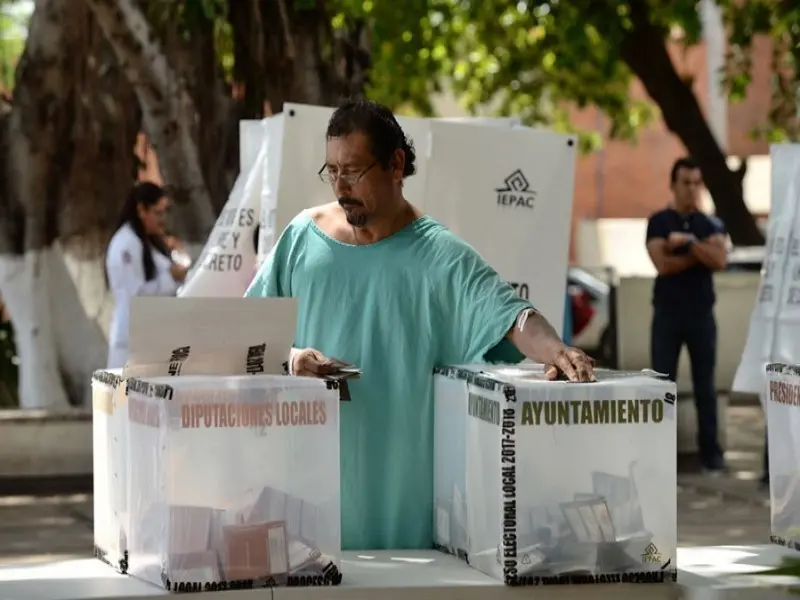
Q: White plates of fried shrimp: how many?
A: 0